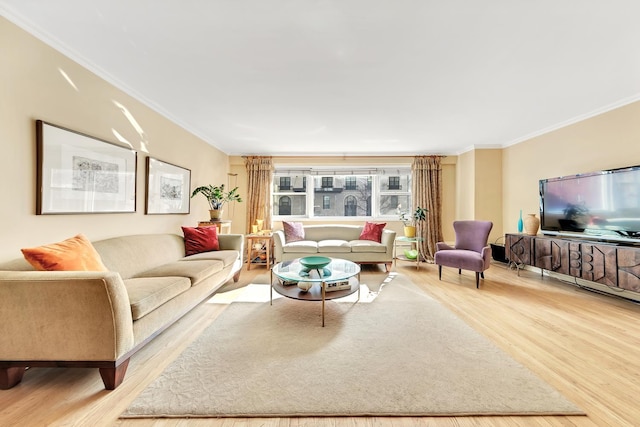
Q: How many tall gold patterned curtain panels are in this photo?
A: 2